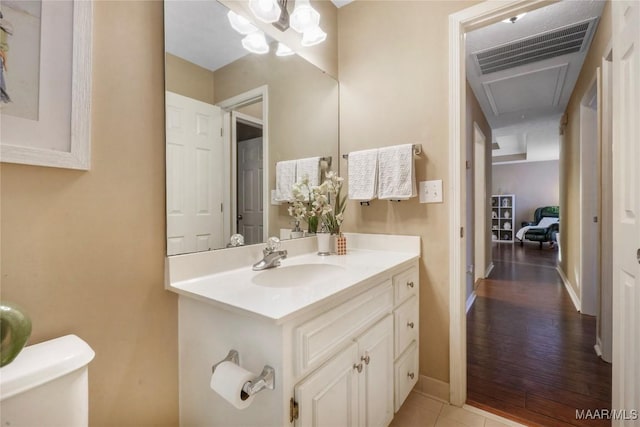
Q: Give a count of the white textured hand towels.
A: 2